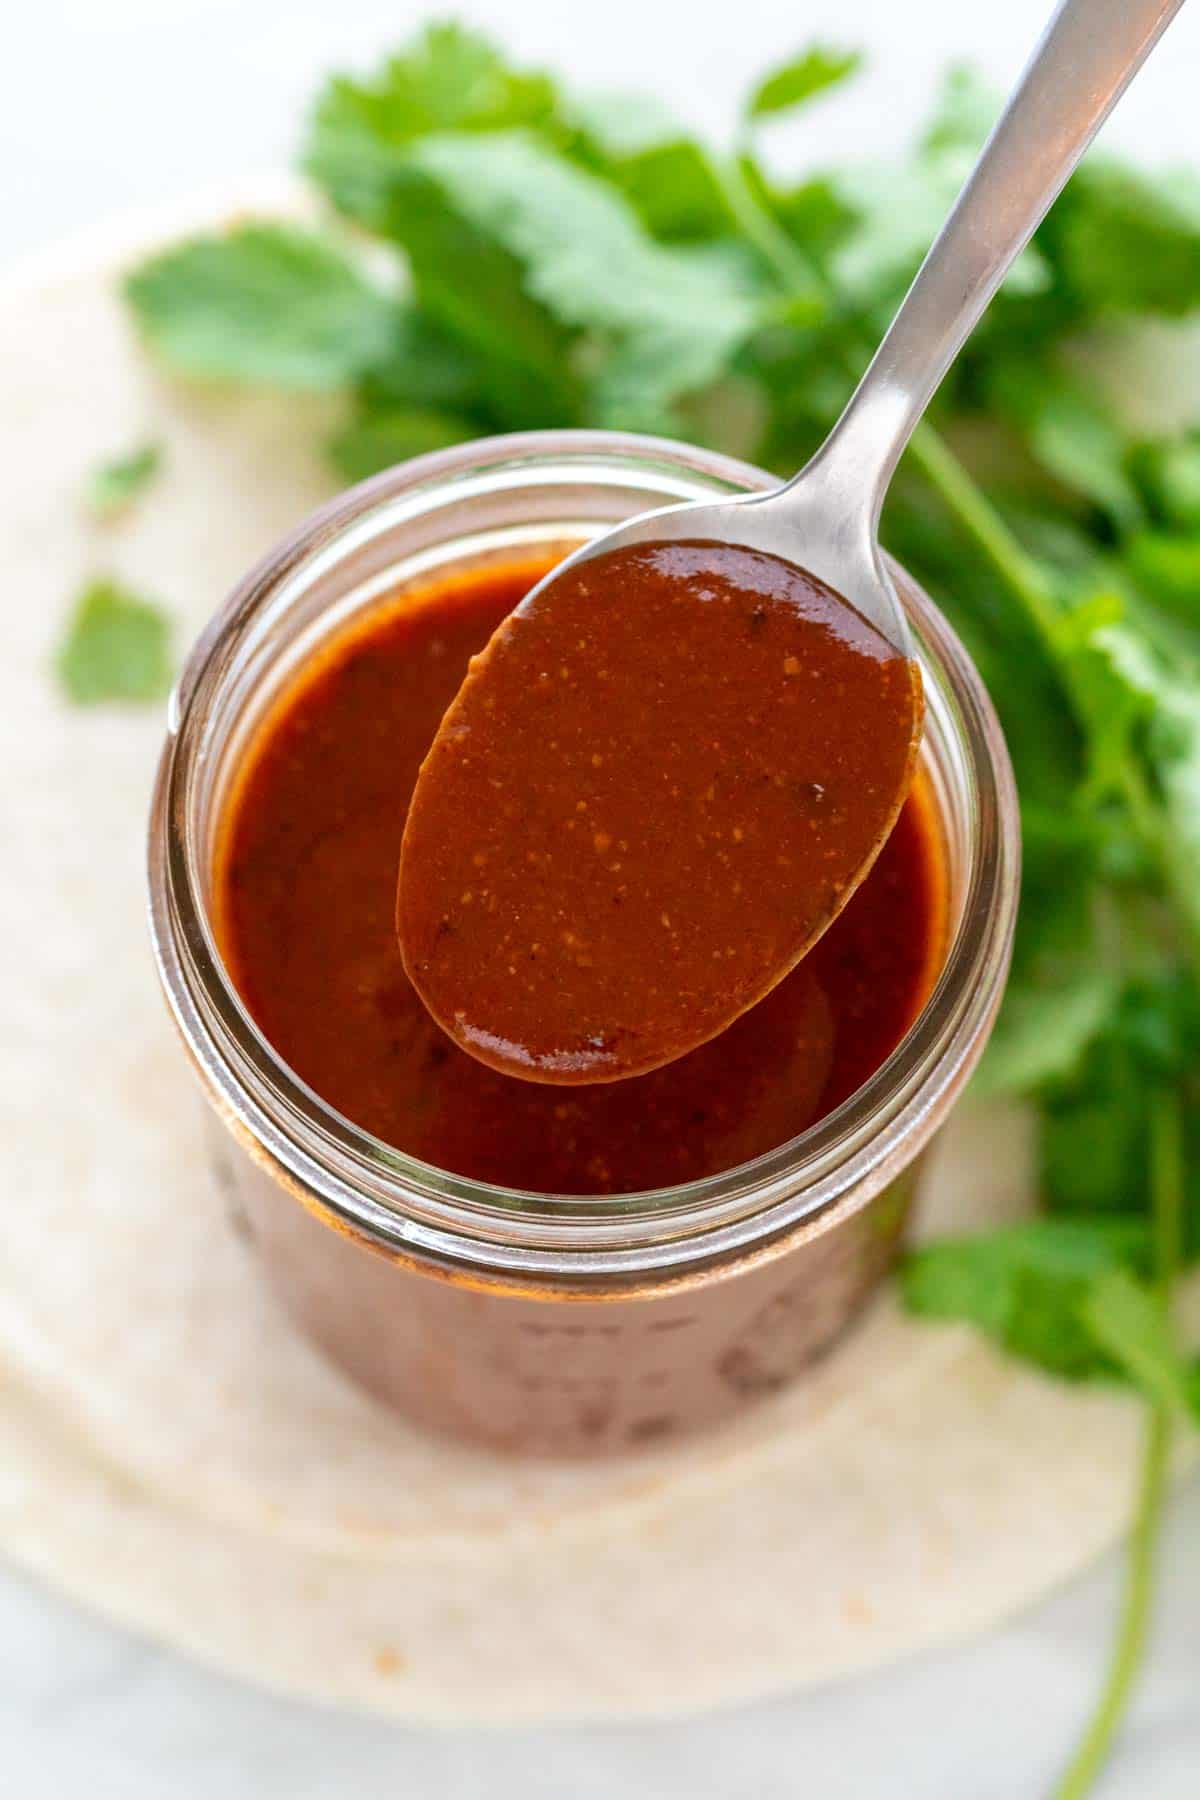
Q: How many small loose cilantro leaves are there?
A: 2